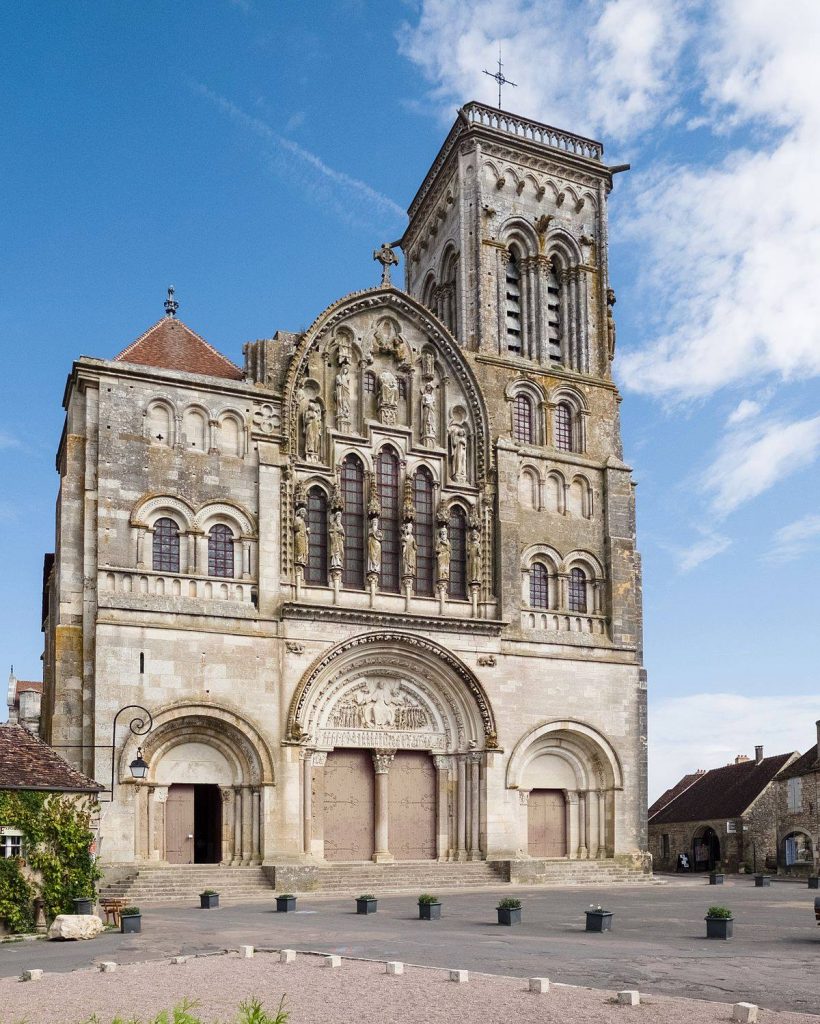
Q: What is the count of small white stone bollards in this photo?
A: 11